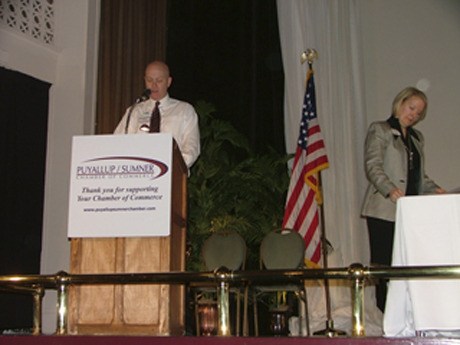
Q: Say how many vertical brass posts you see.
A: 4